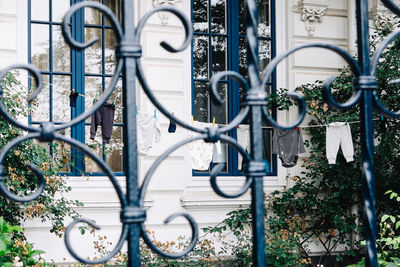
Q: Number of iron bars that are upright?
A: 3